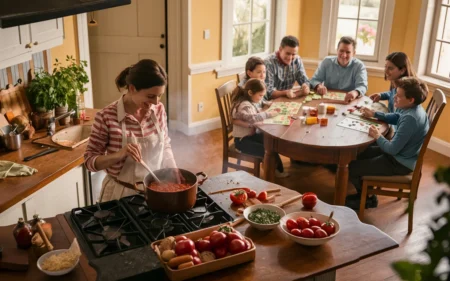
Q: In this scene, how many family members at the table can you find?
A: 6